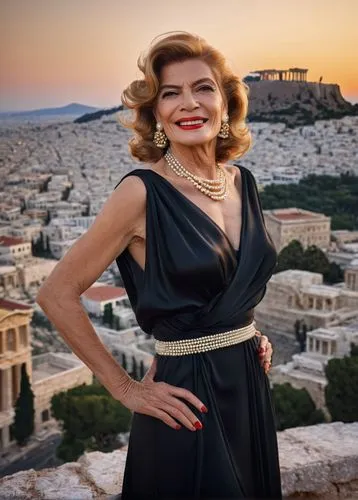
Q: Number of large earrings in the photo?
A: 2